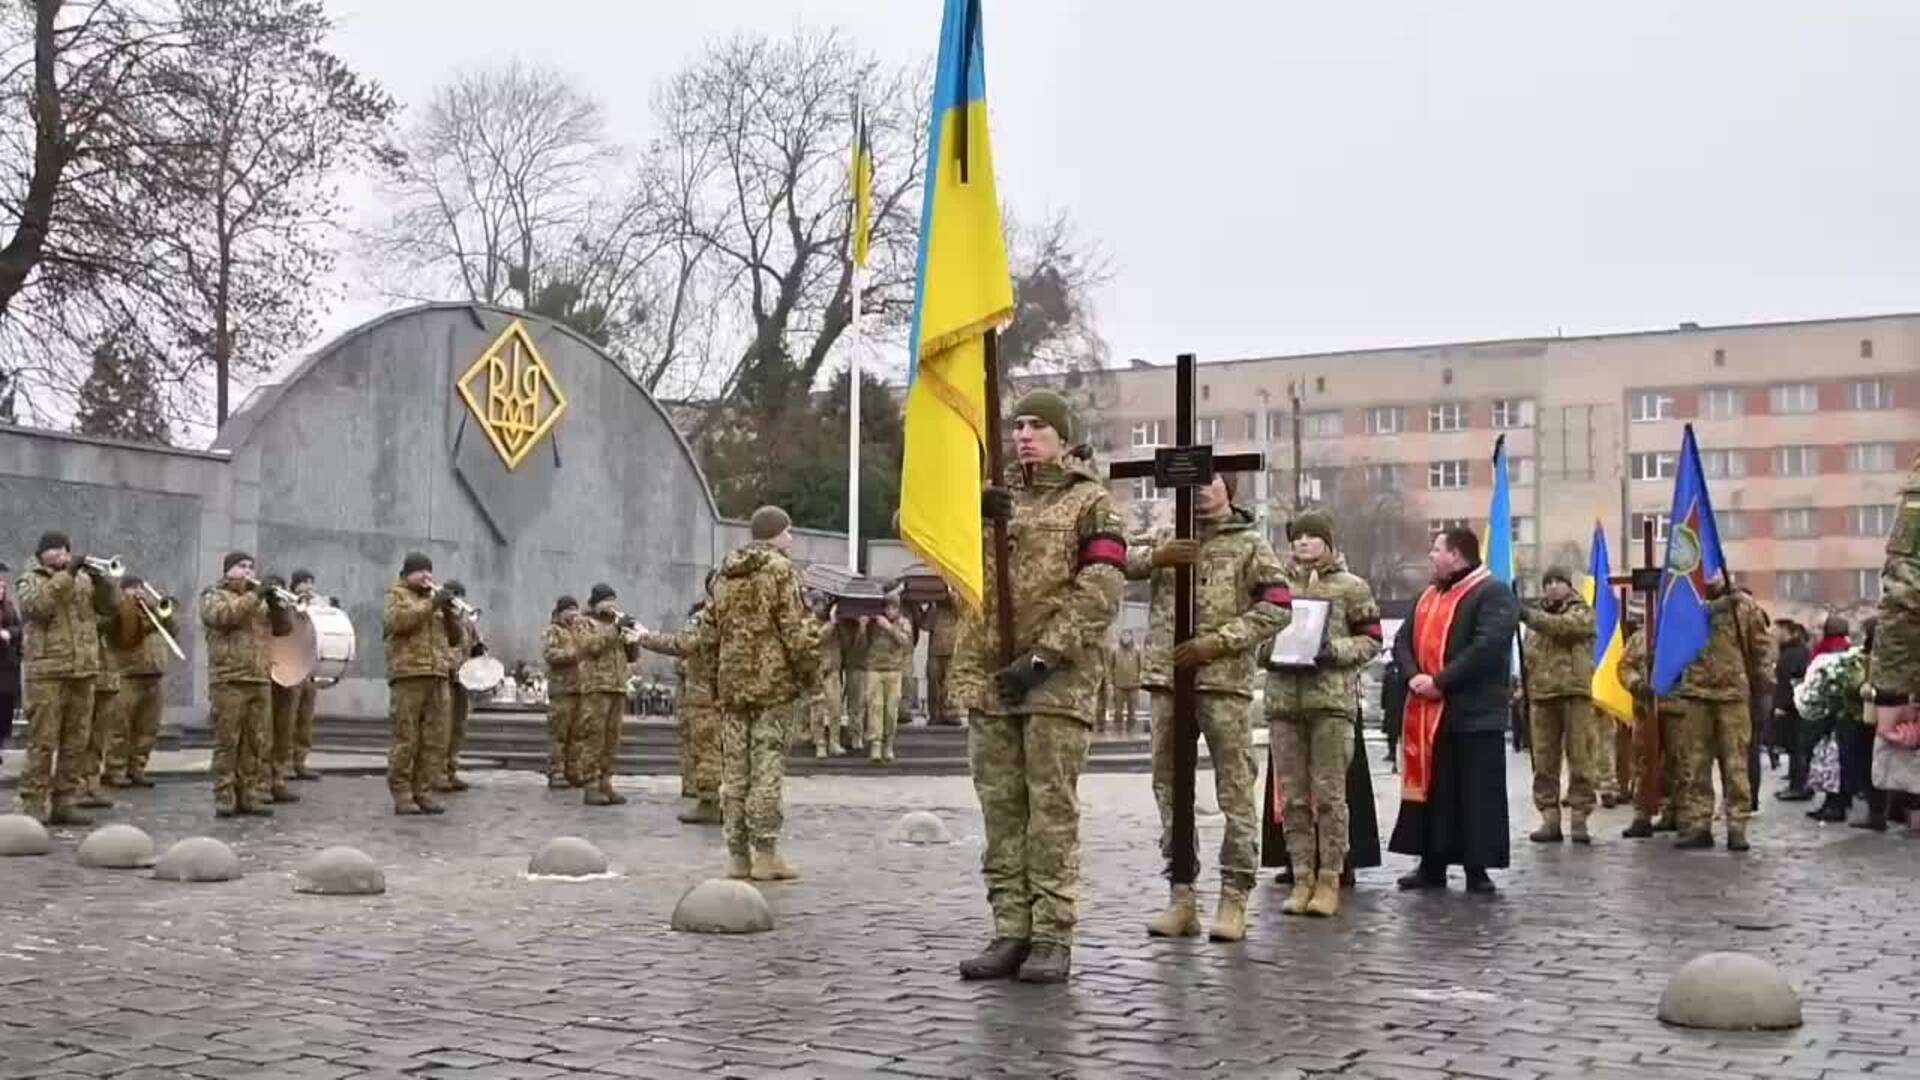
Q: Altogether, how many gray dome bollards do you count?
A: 8